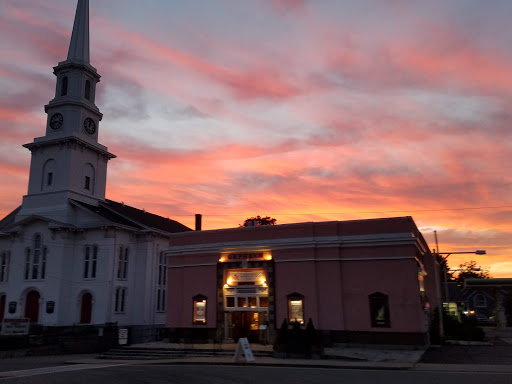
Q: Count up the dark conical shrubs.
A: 3